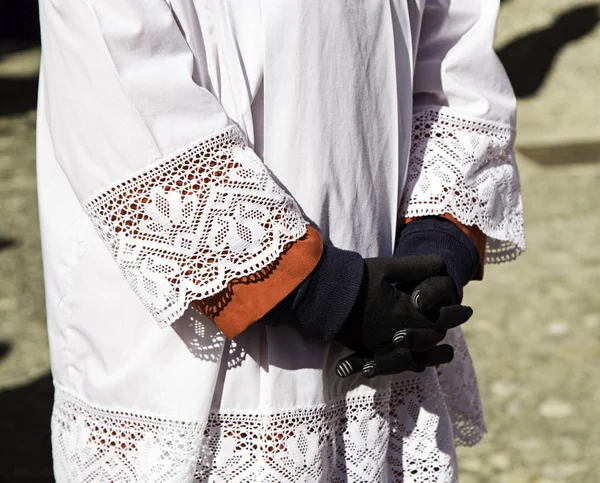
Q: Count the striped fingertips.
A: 4